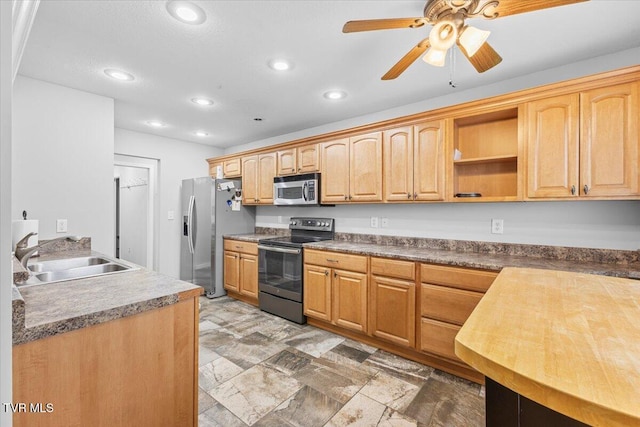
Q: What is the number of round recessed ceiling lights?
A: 7